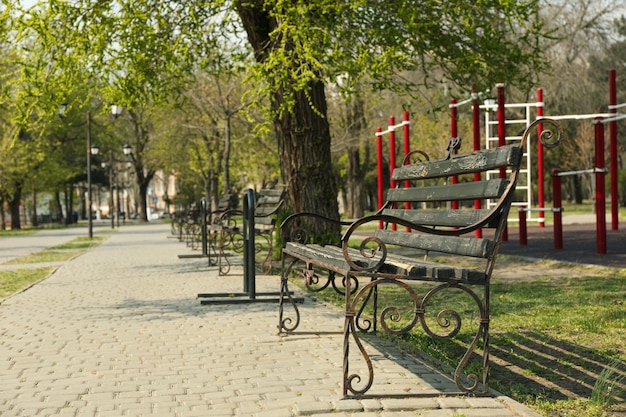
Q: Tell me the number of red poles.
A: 11